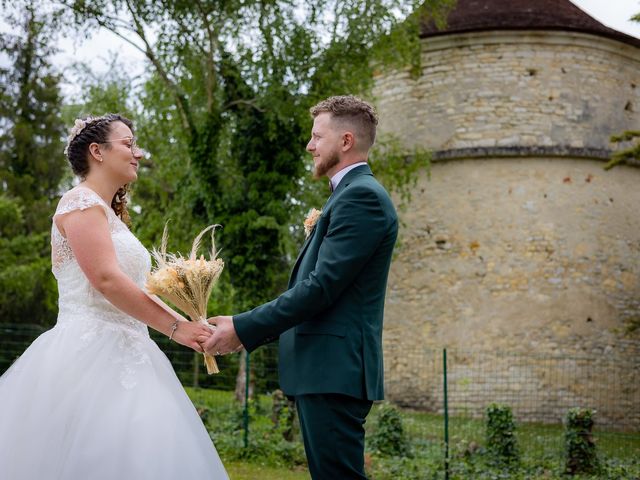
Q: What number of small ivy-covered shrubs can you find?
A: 3